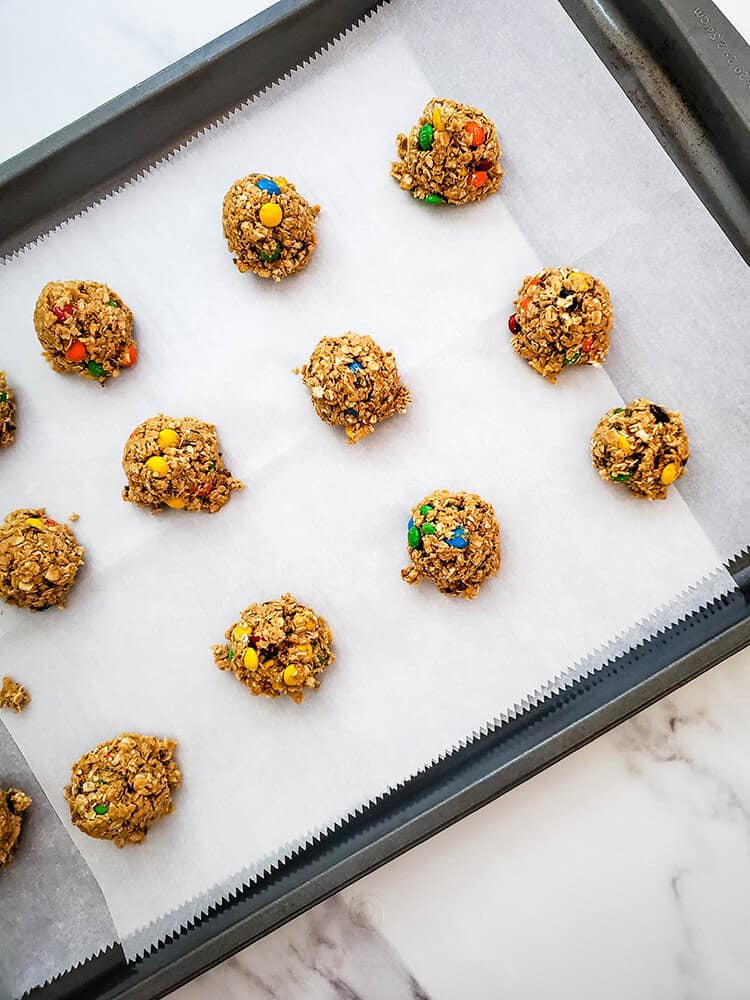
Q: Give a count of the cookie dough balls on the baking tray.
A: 13